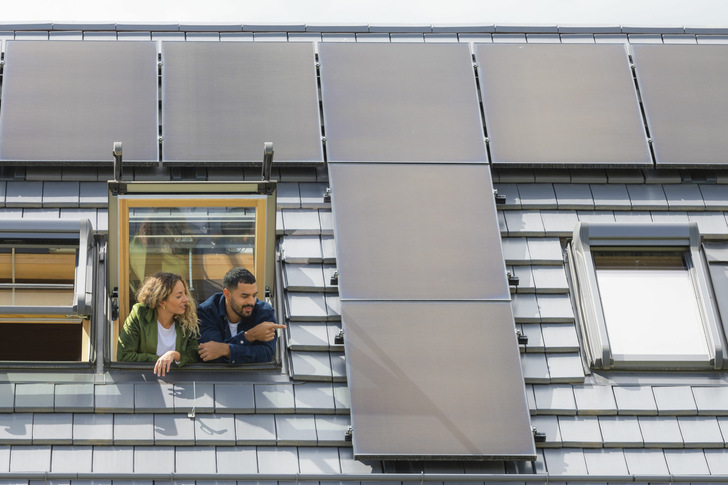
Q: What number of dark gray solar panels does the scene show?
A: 7